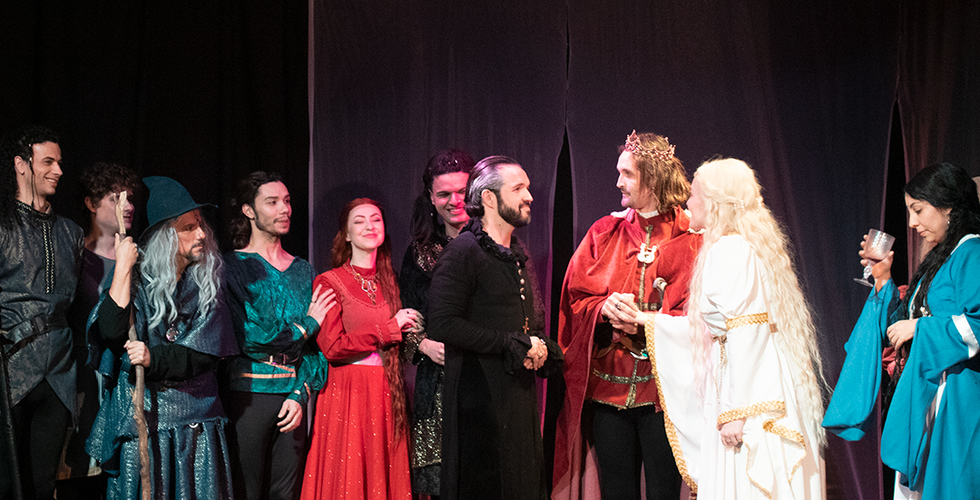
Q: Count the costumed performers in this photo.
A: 10